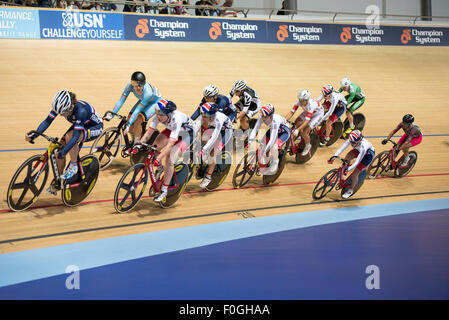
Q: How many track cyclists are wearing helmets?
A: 12